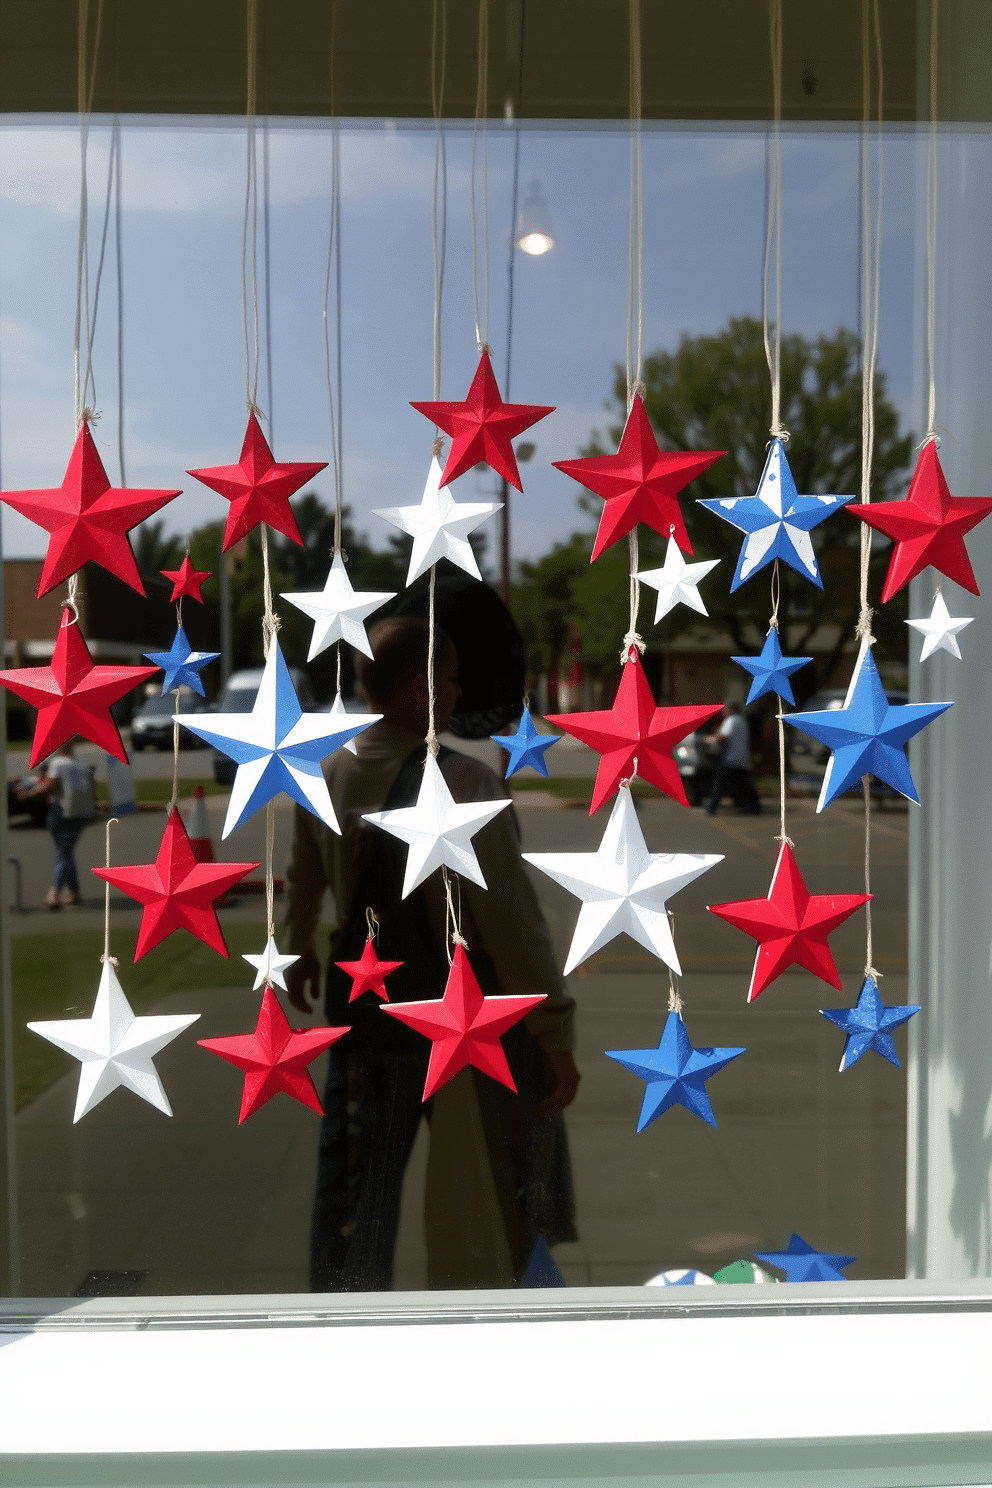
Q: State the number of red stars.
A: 13